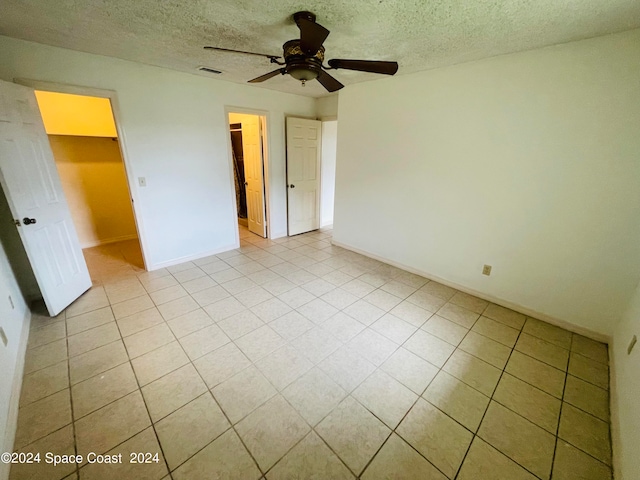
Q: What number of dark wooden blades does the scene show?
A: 5